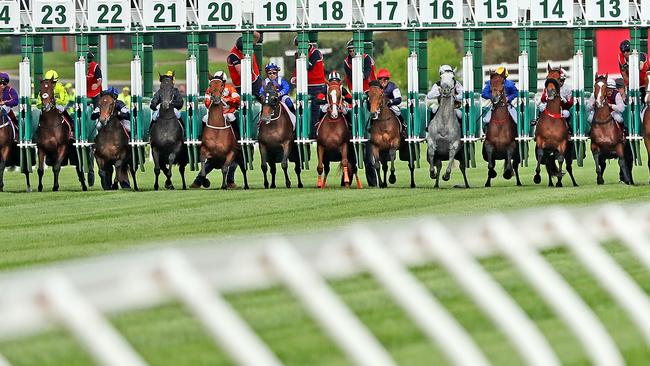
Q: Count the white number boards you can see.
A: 12